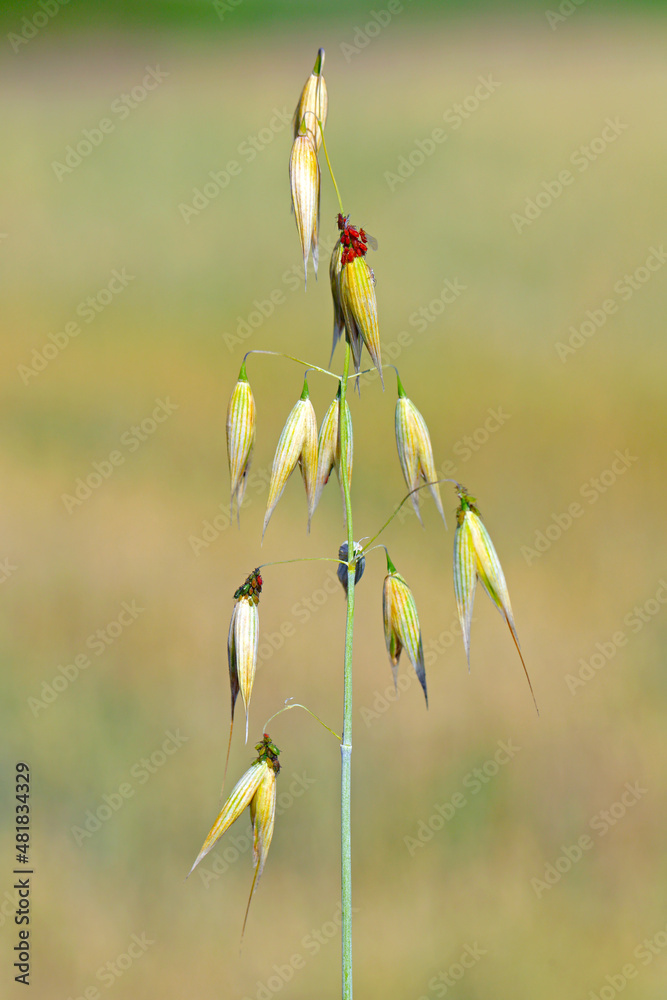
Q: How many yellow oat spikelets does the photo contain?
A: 11